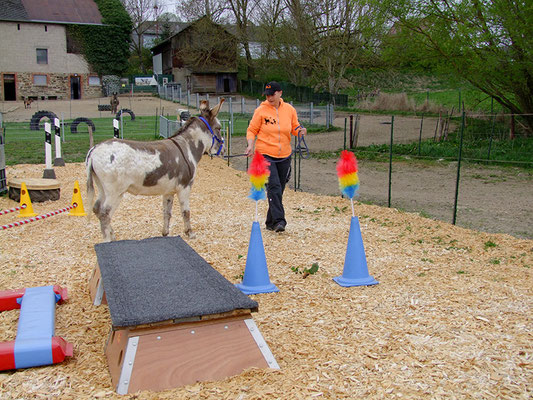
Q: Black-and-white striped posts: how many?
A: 3